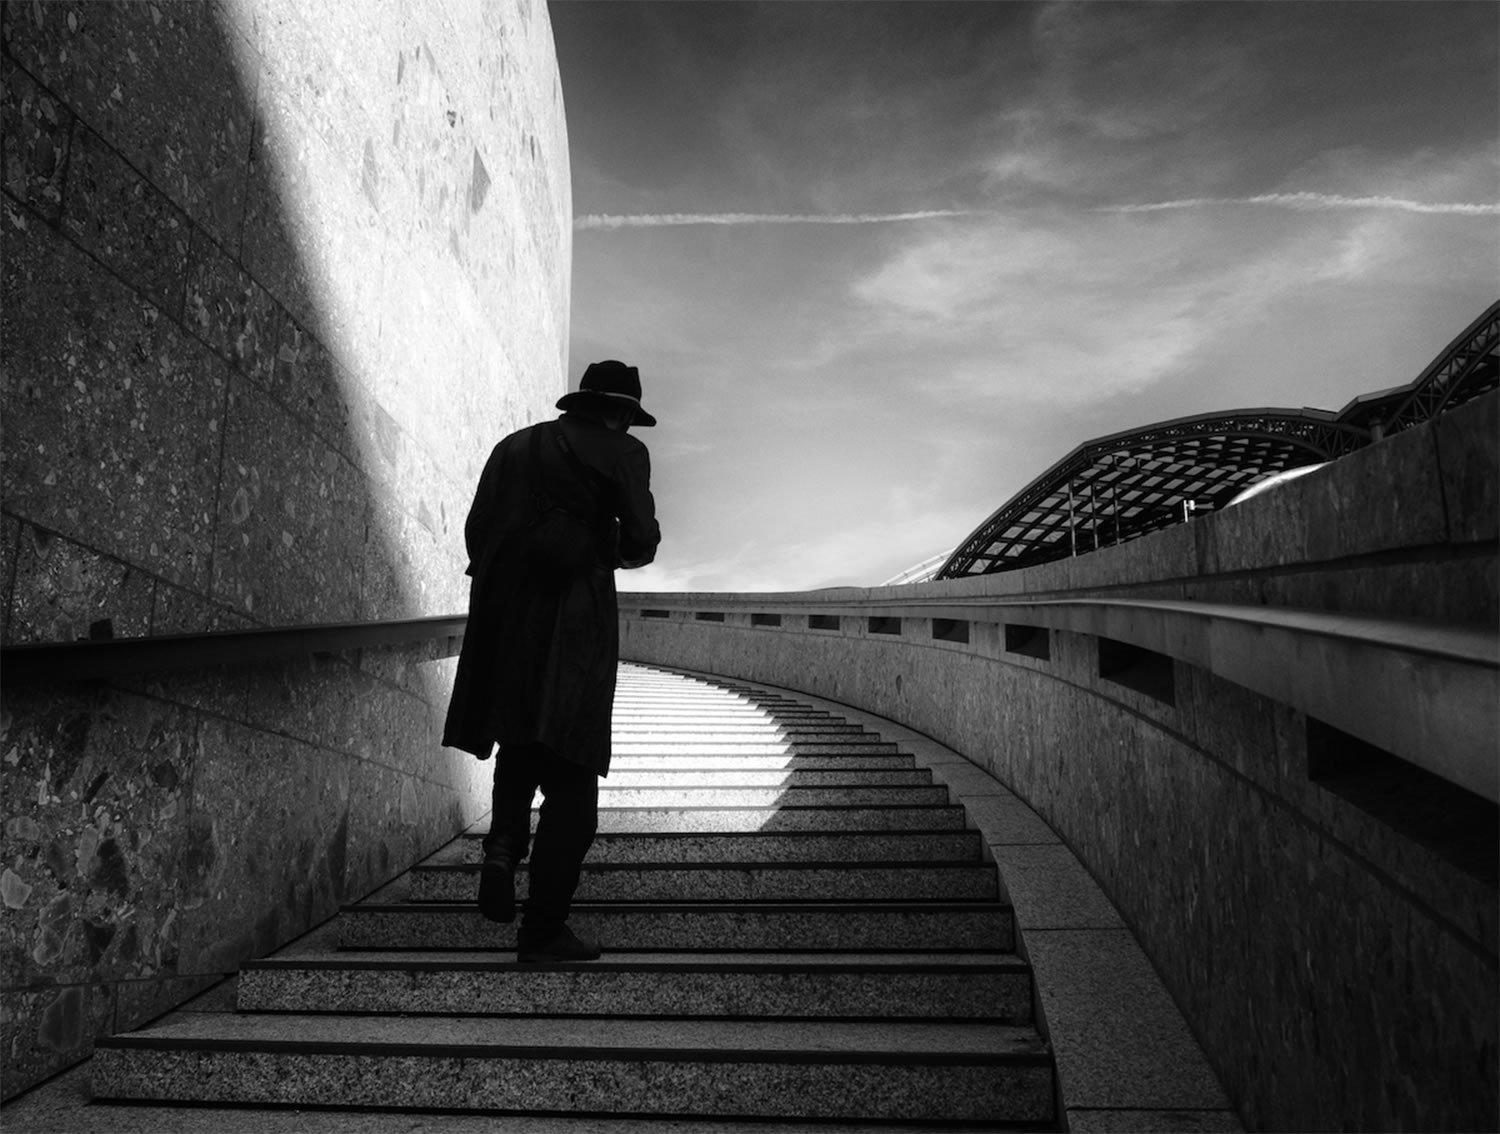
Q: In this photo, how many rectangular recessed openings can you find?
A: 9